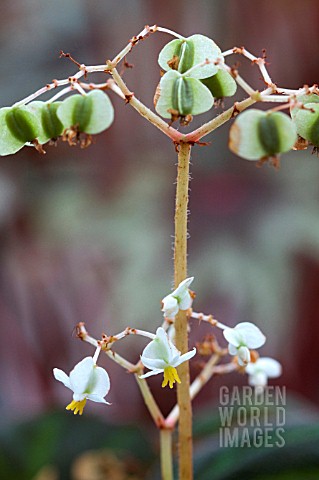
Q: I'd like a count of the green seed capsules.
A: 8